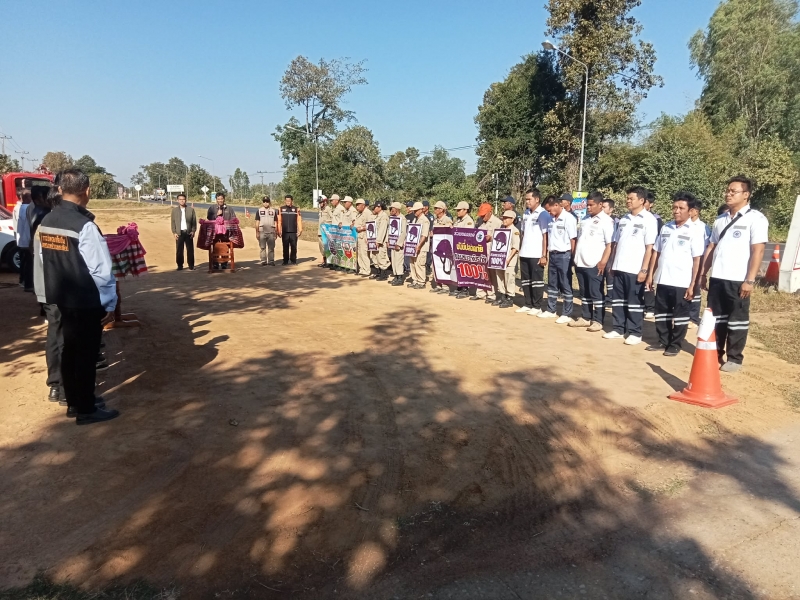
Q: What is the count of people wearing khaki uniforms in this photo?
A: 11